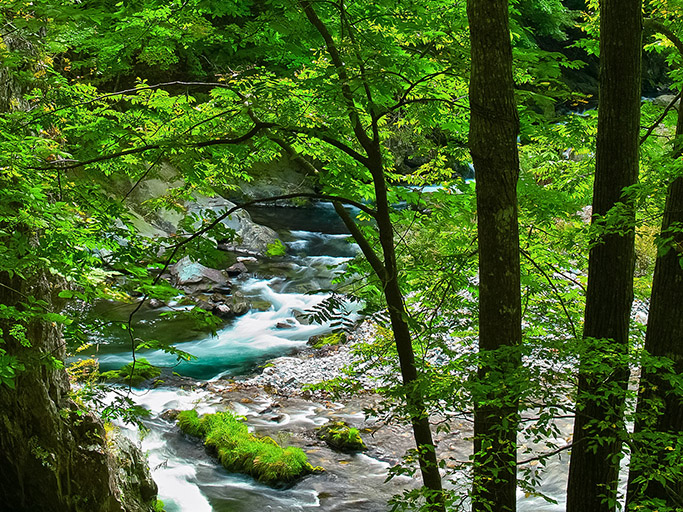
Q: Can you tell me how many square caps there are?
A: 0